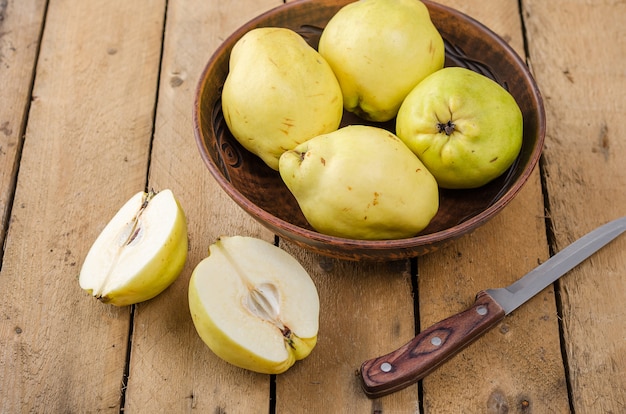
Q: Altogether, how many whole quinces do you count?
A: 4